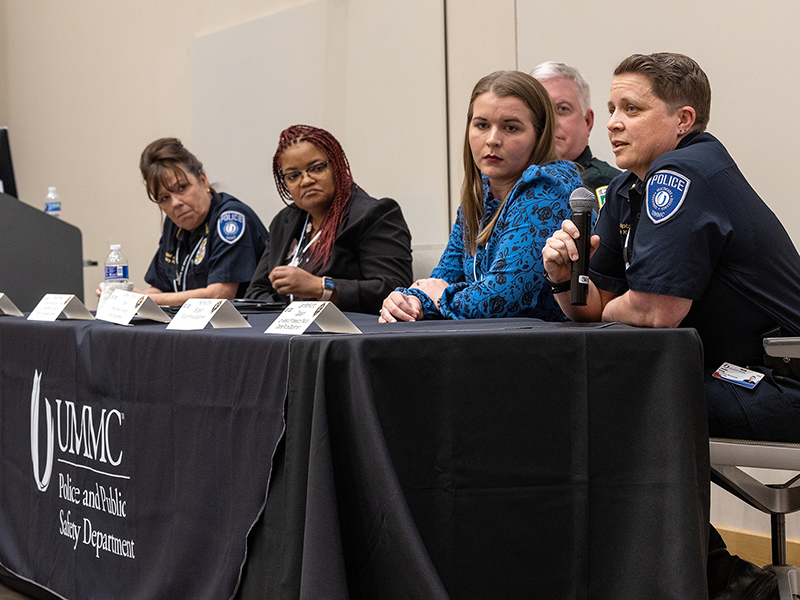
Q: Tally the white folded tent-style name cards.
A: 5